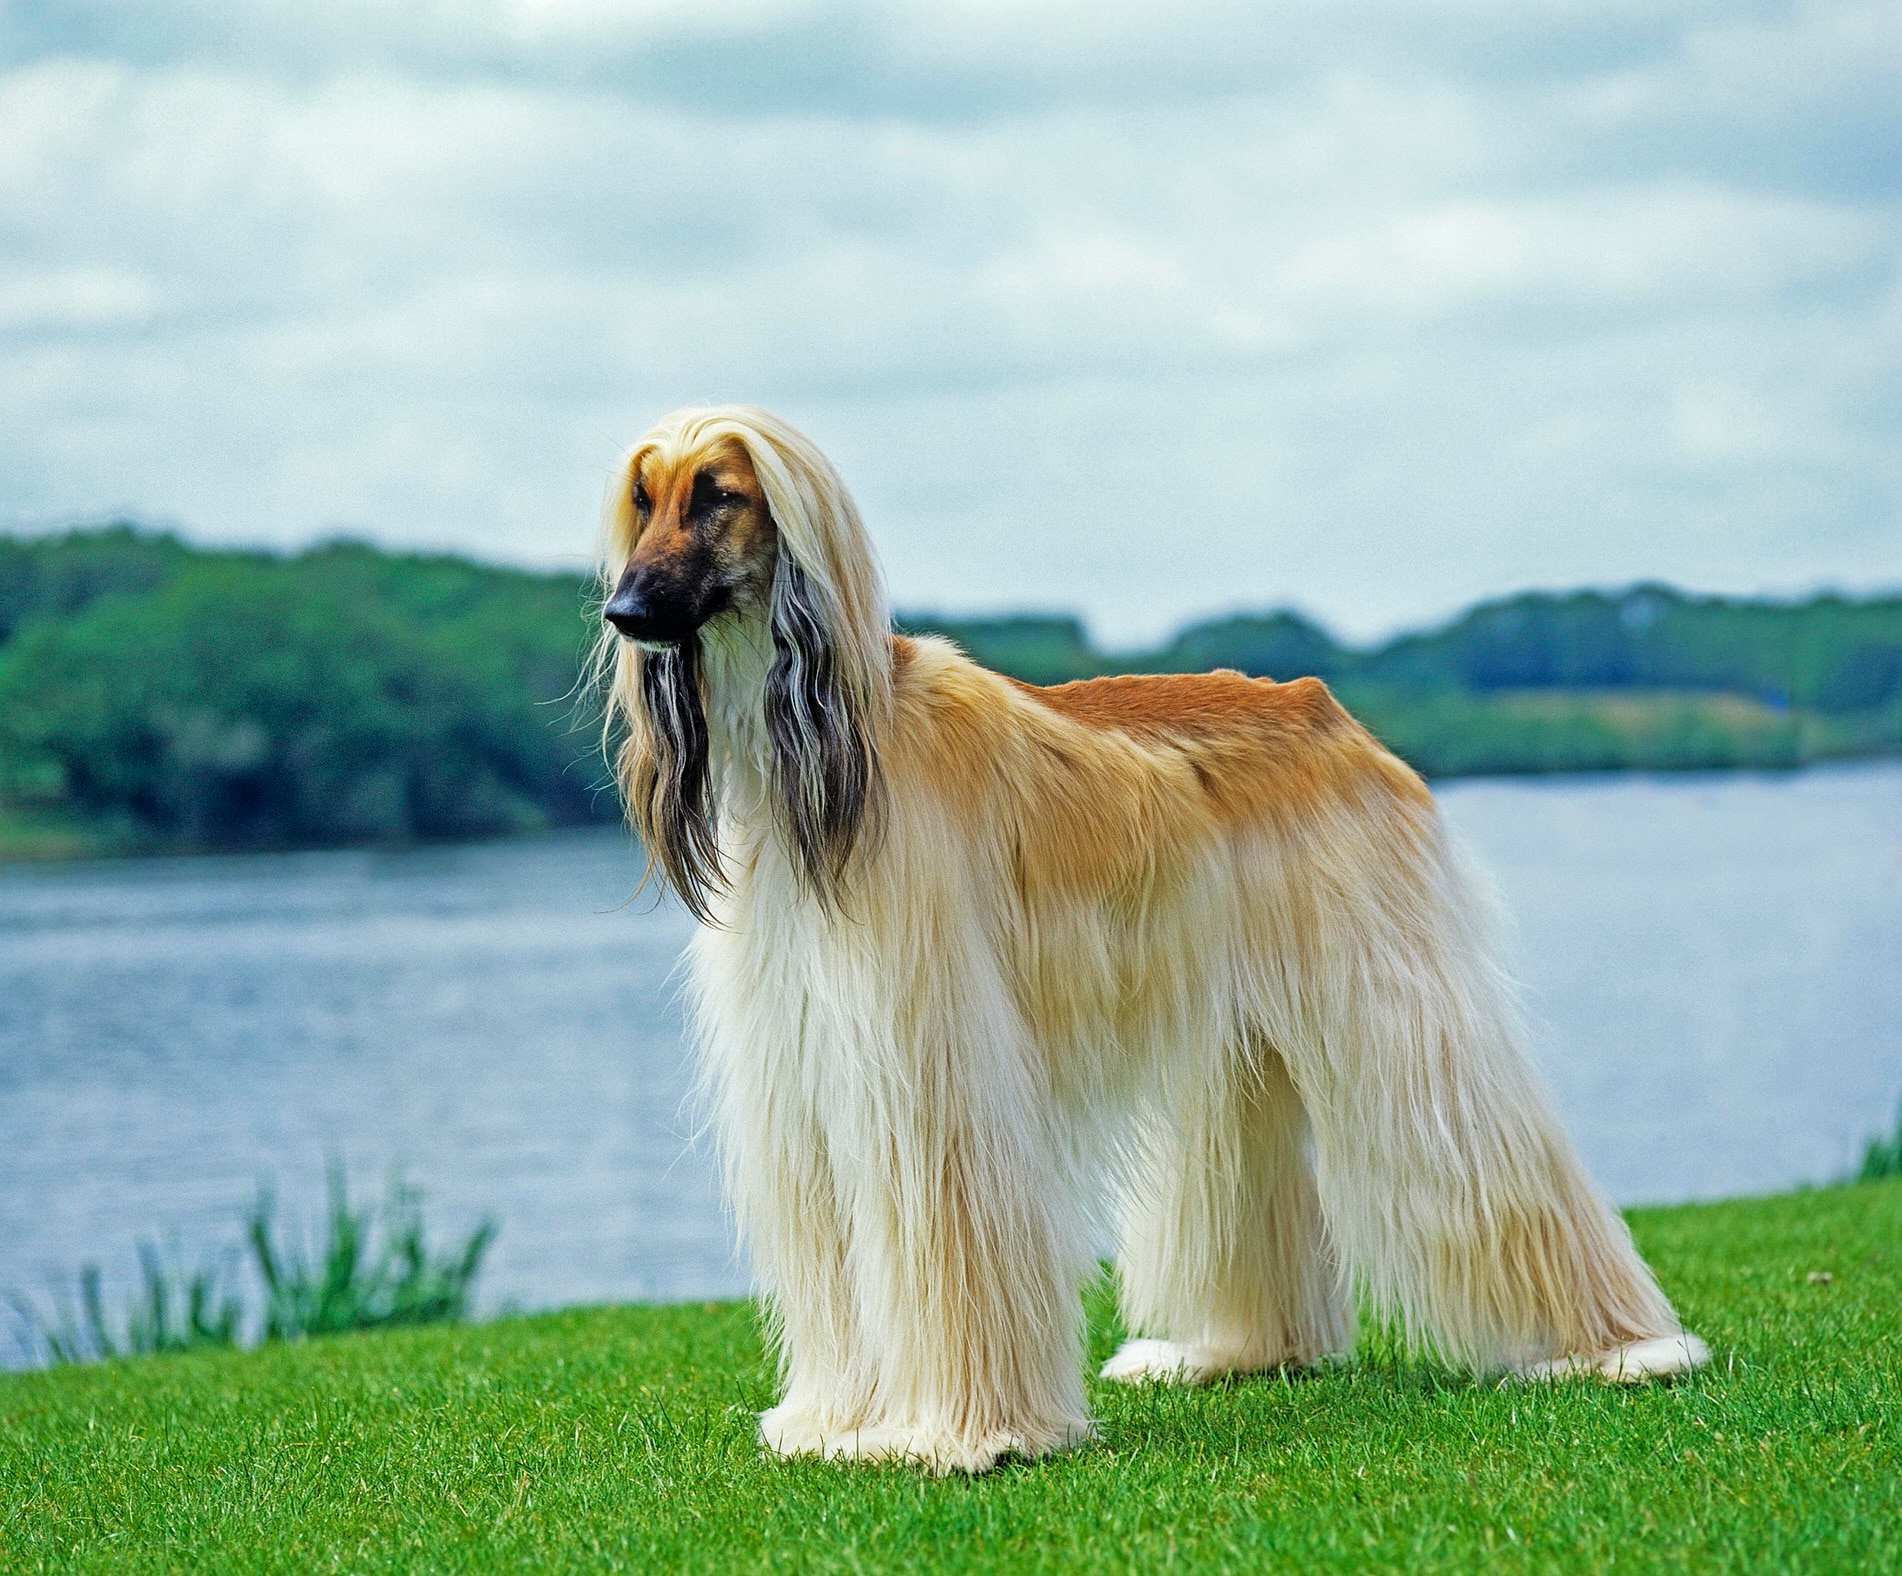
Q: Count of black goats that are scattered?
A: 0